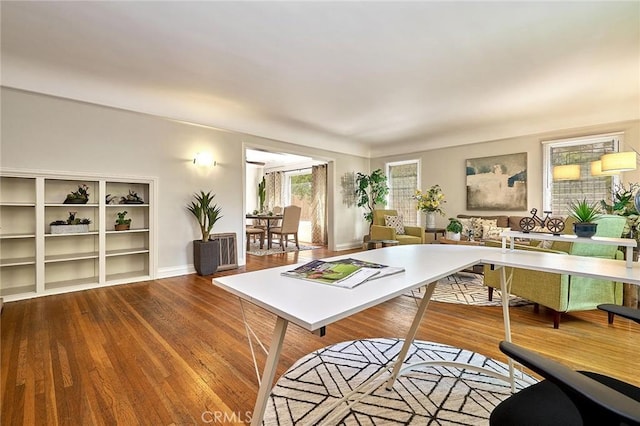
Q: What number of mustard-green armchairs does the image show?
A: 2